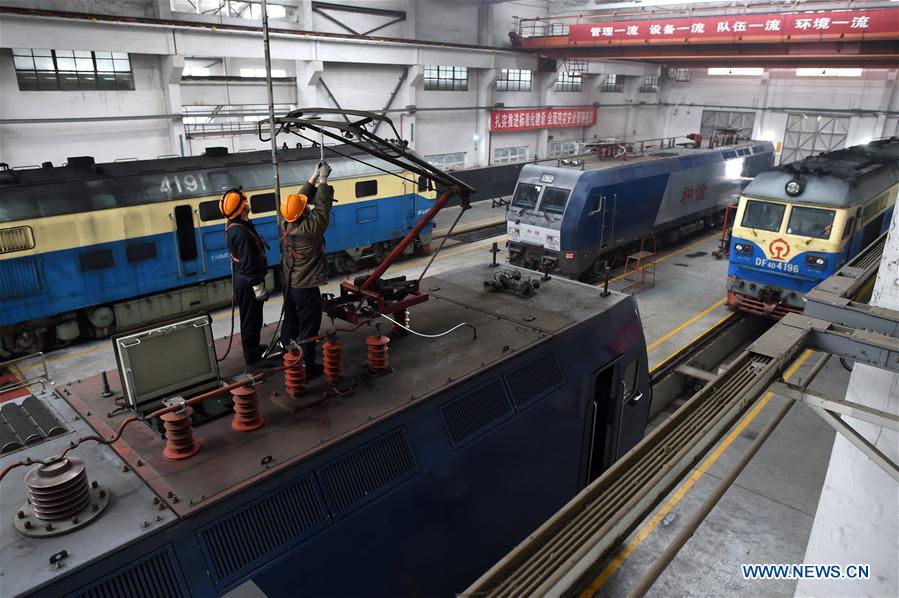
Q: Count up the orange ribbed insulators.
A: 5